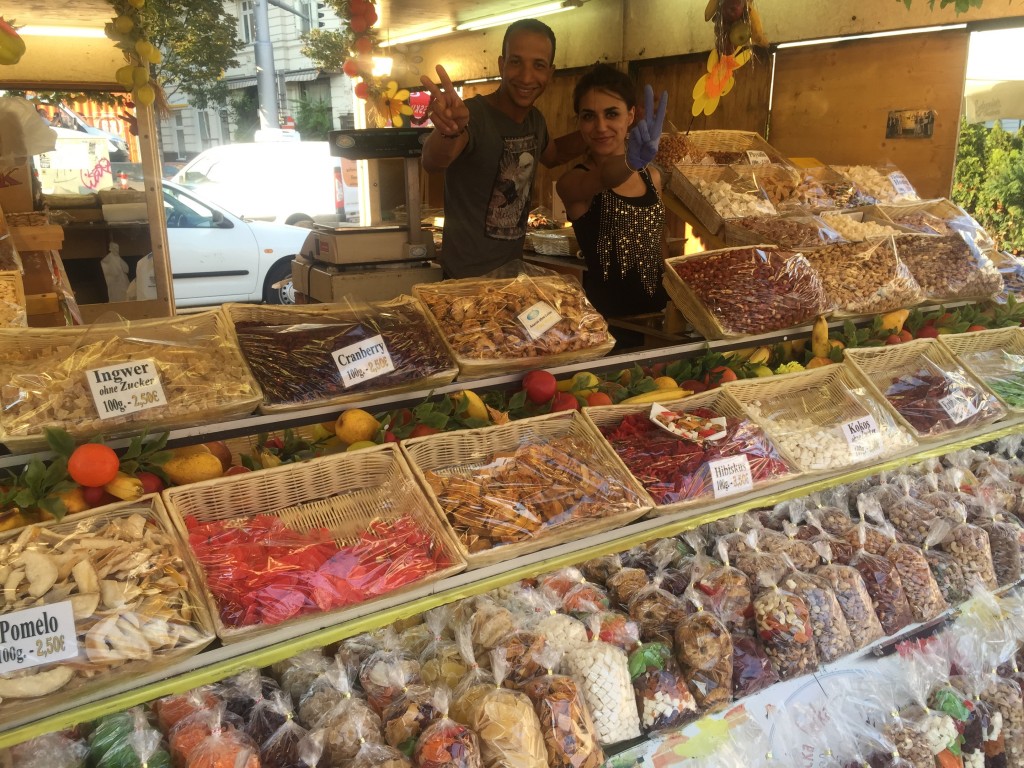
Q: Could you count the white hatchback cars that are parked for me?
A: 1